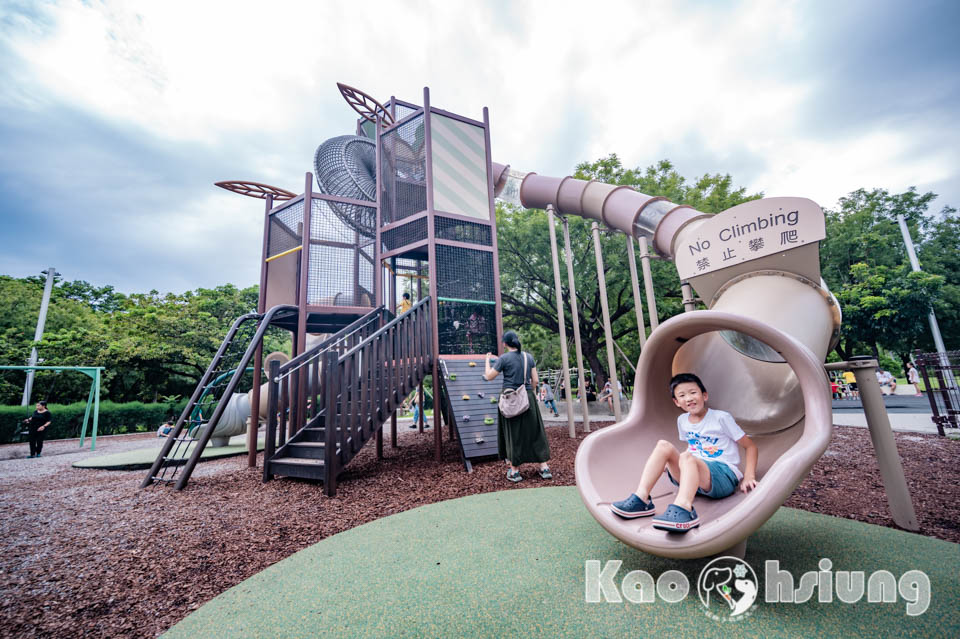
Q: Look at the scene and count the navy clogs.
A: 2